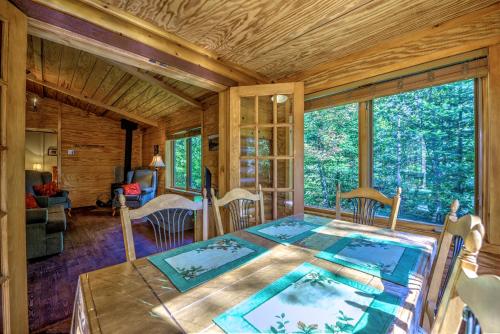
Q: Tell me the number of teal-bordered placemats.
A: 4